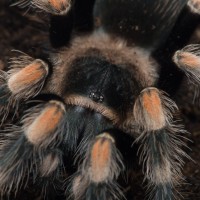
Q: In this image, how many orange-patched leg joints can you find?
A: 7